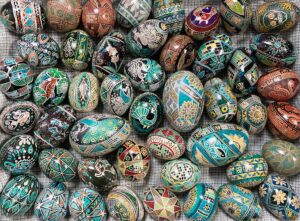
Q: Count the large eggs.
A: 3